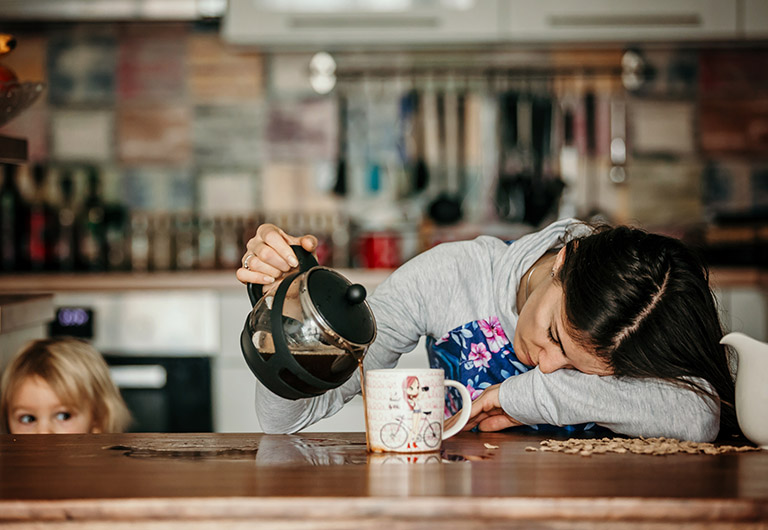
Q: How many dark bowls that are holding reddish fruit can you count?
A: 1